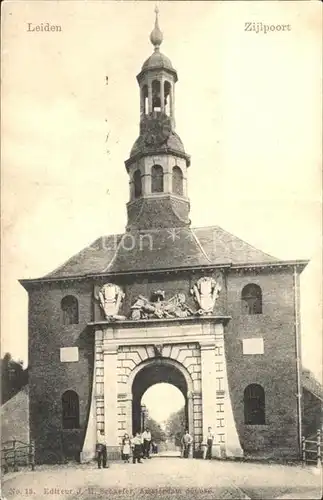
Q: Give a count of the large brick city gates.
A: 1